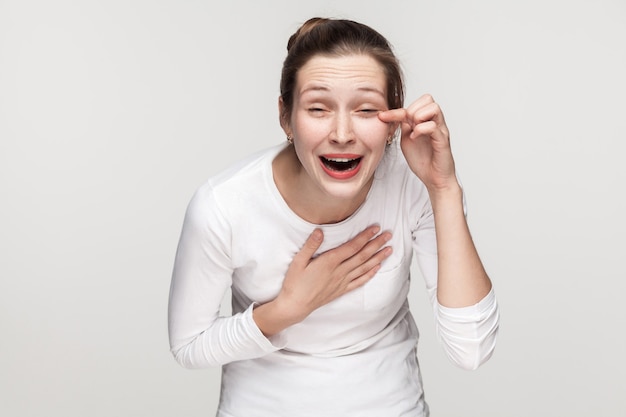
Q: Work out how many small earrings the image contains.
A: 2